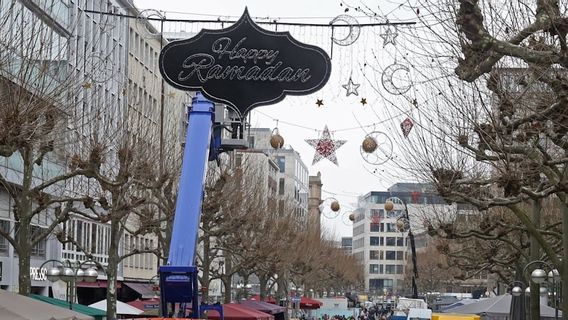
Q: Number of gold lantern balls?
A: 6